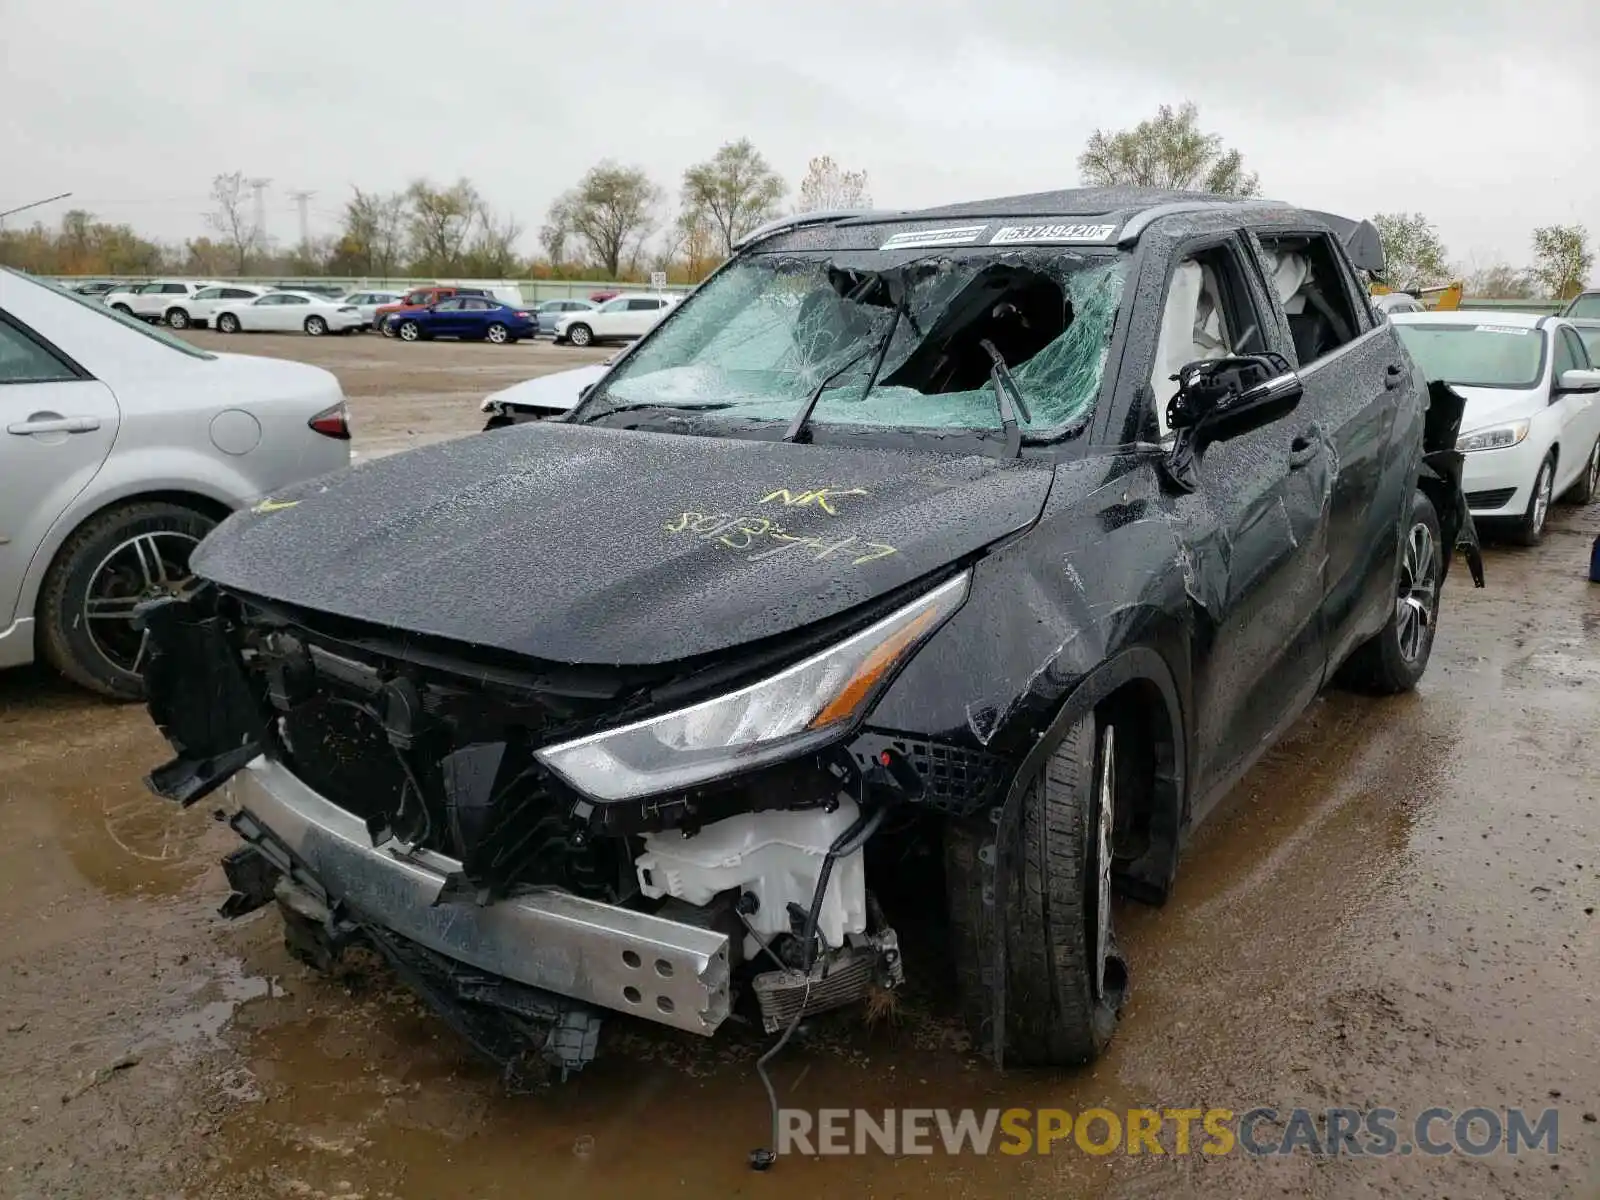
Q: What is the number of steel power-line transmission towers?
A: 2